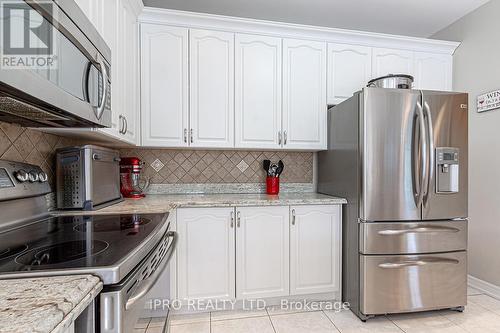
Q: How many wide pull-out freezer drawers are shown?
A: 2